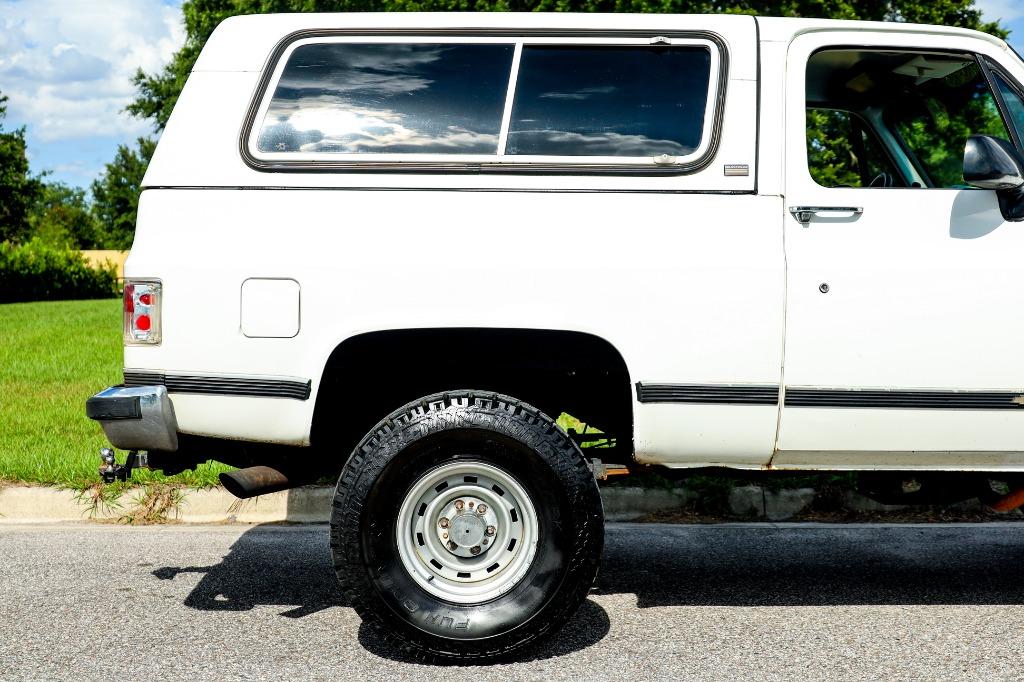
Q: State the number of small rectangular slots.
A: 10